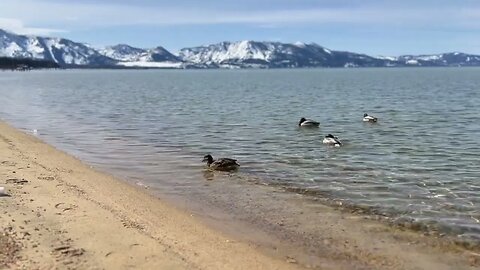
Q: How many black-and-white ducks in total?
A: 3